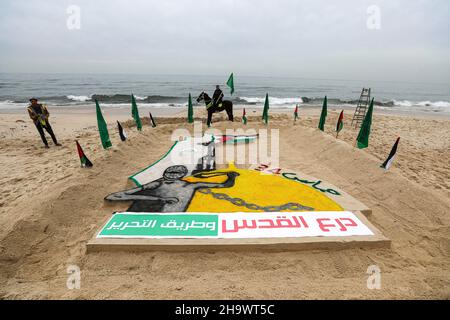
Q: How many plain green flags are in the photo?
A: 7